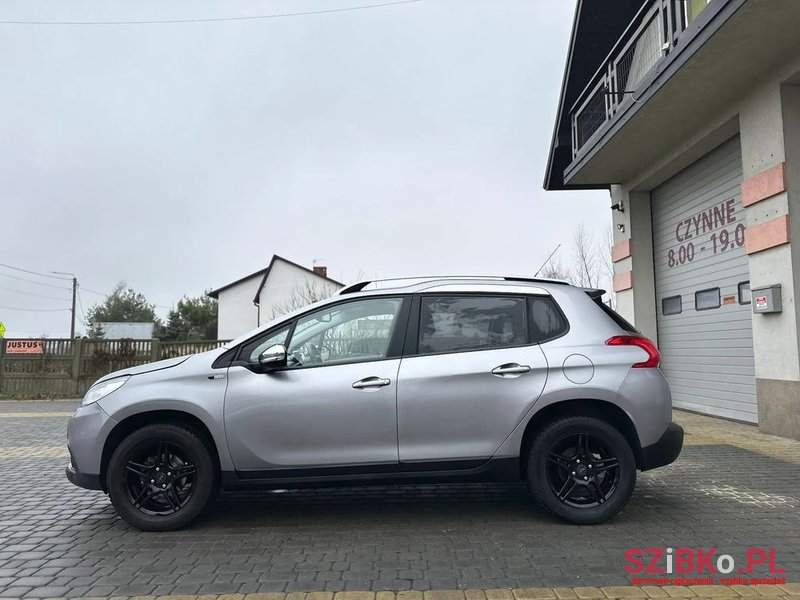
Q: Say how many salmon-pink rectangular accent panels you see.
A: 4